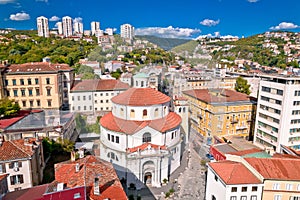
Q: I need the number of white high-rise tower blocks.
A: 6